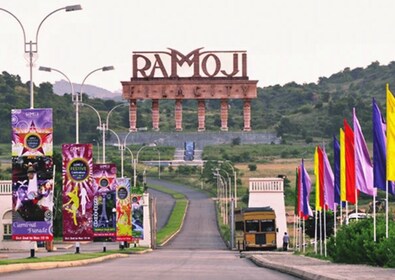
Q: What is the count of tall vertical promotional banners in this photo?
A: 5